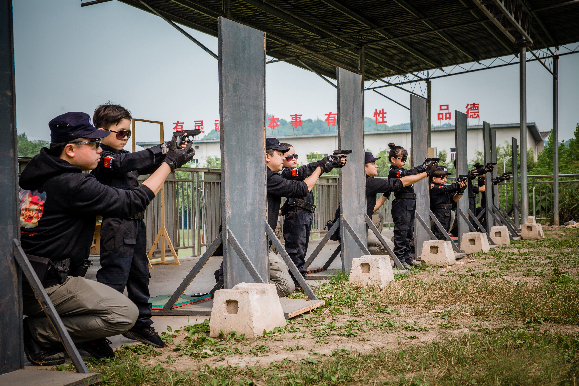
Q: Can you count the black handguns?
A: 6